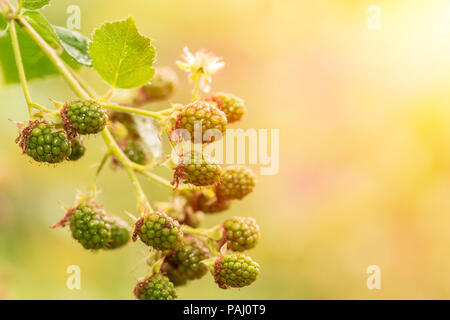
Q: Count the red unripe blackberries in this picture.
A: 0